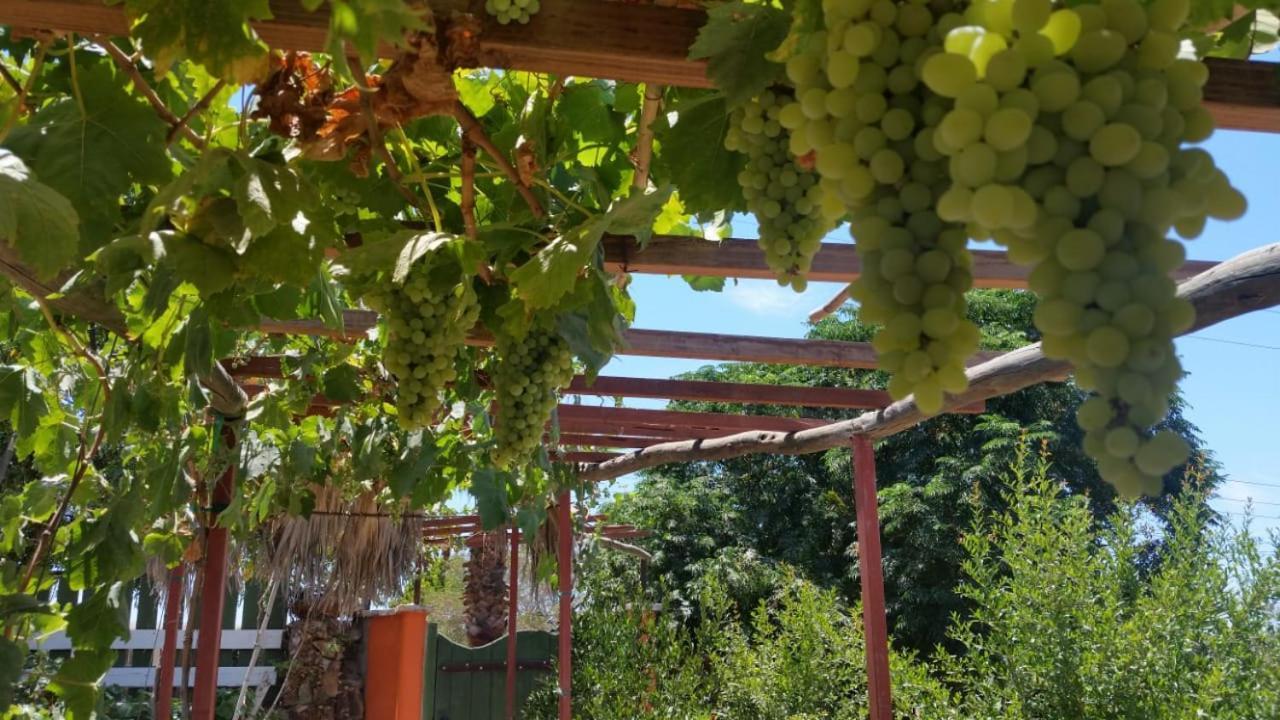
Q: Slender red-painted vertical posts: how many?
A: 5